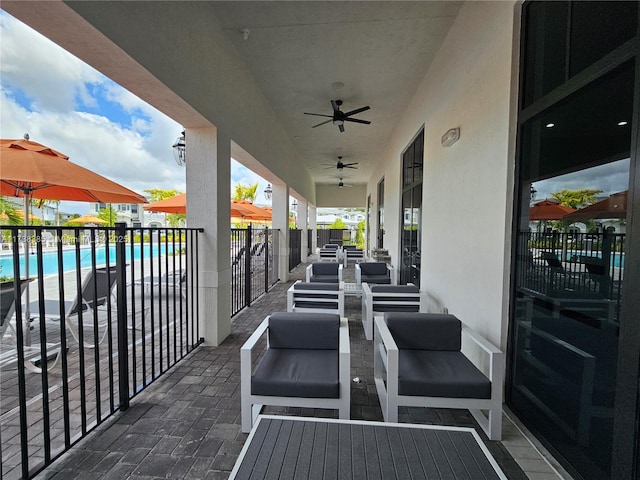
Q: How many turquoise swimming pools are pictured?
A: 1